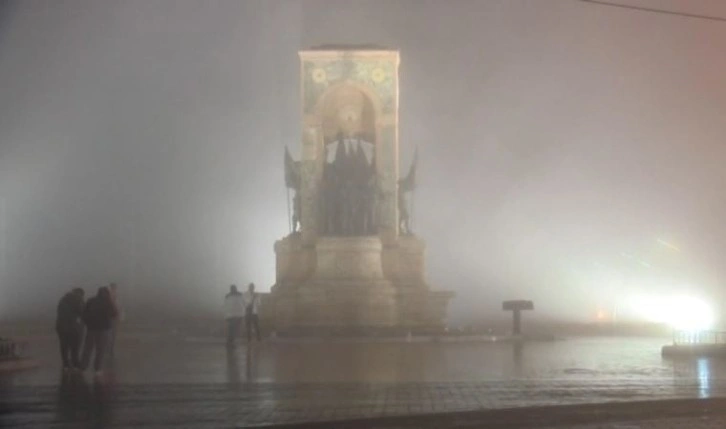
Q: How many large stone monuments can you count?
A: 1